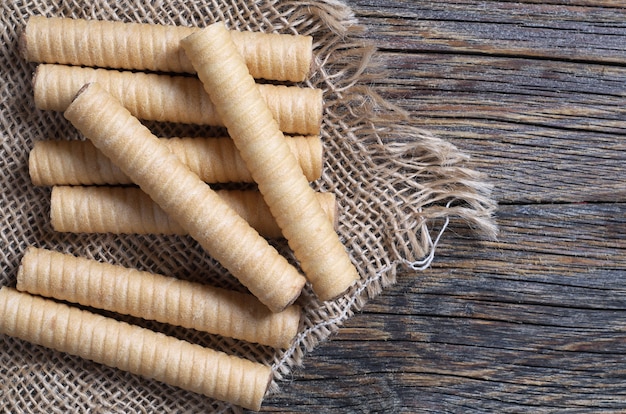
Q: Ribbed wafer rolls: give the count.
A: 8